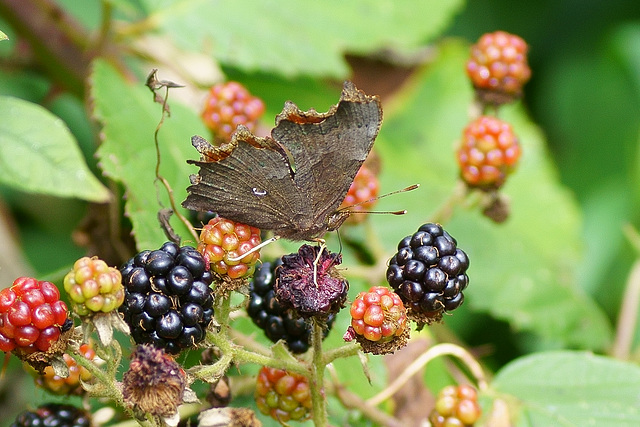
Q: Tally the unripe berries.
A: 11